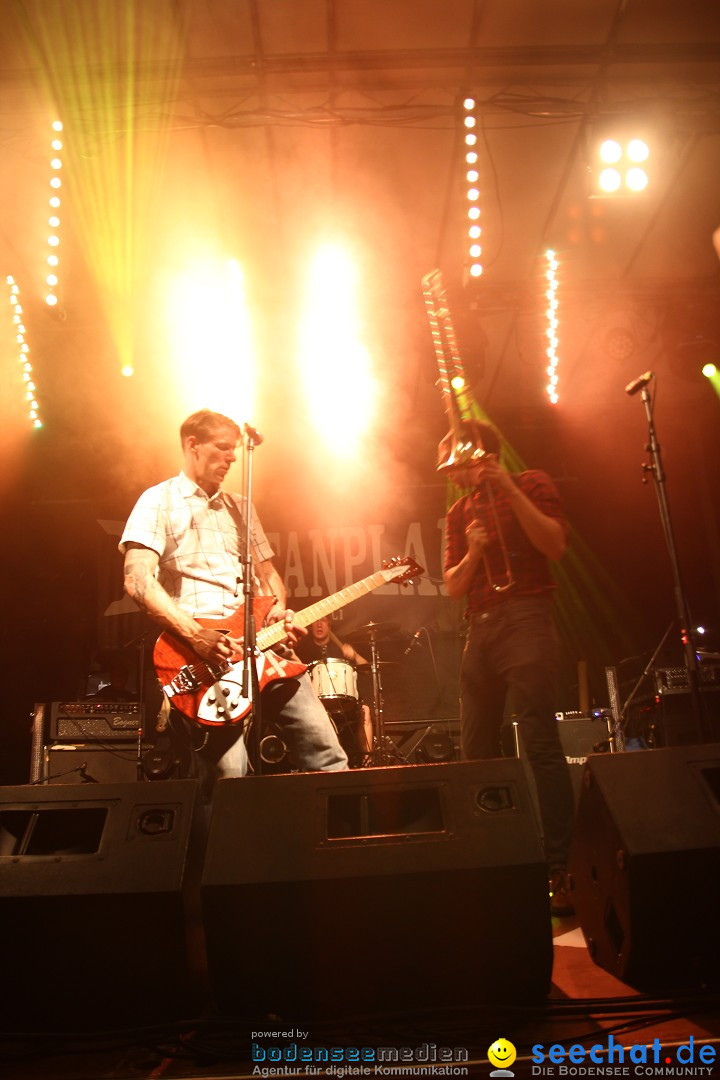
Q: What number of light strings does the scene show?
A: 4